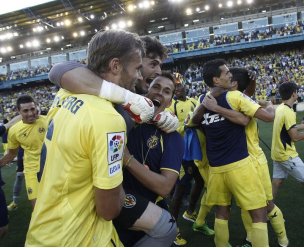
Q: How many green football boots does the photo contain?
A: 1